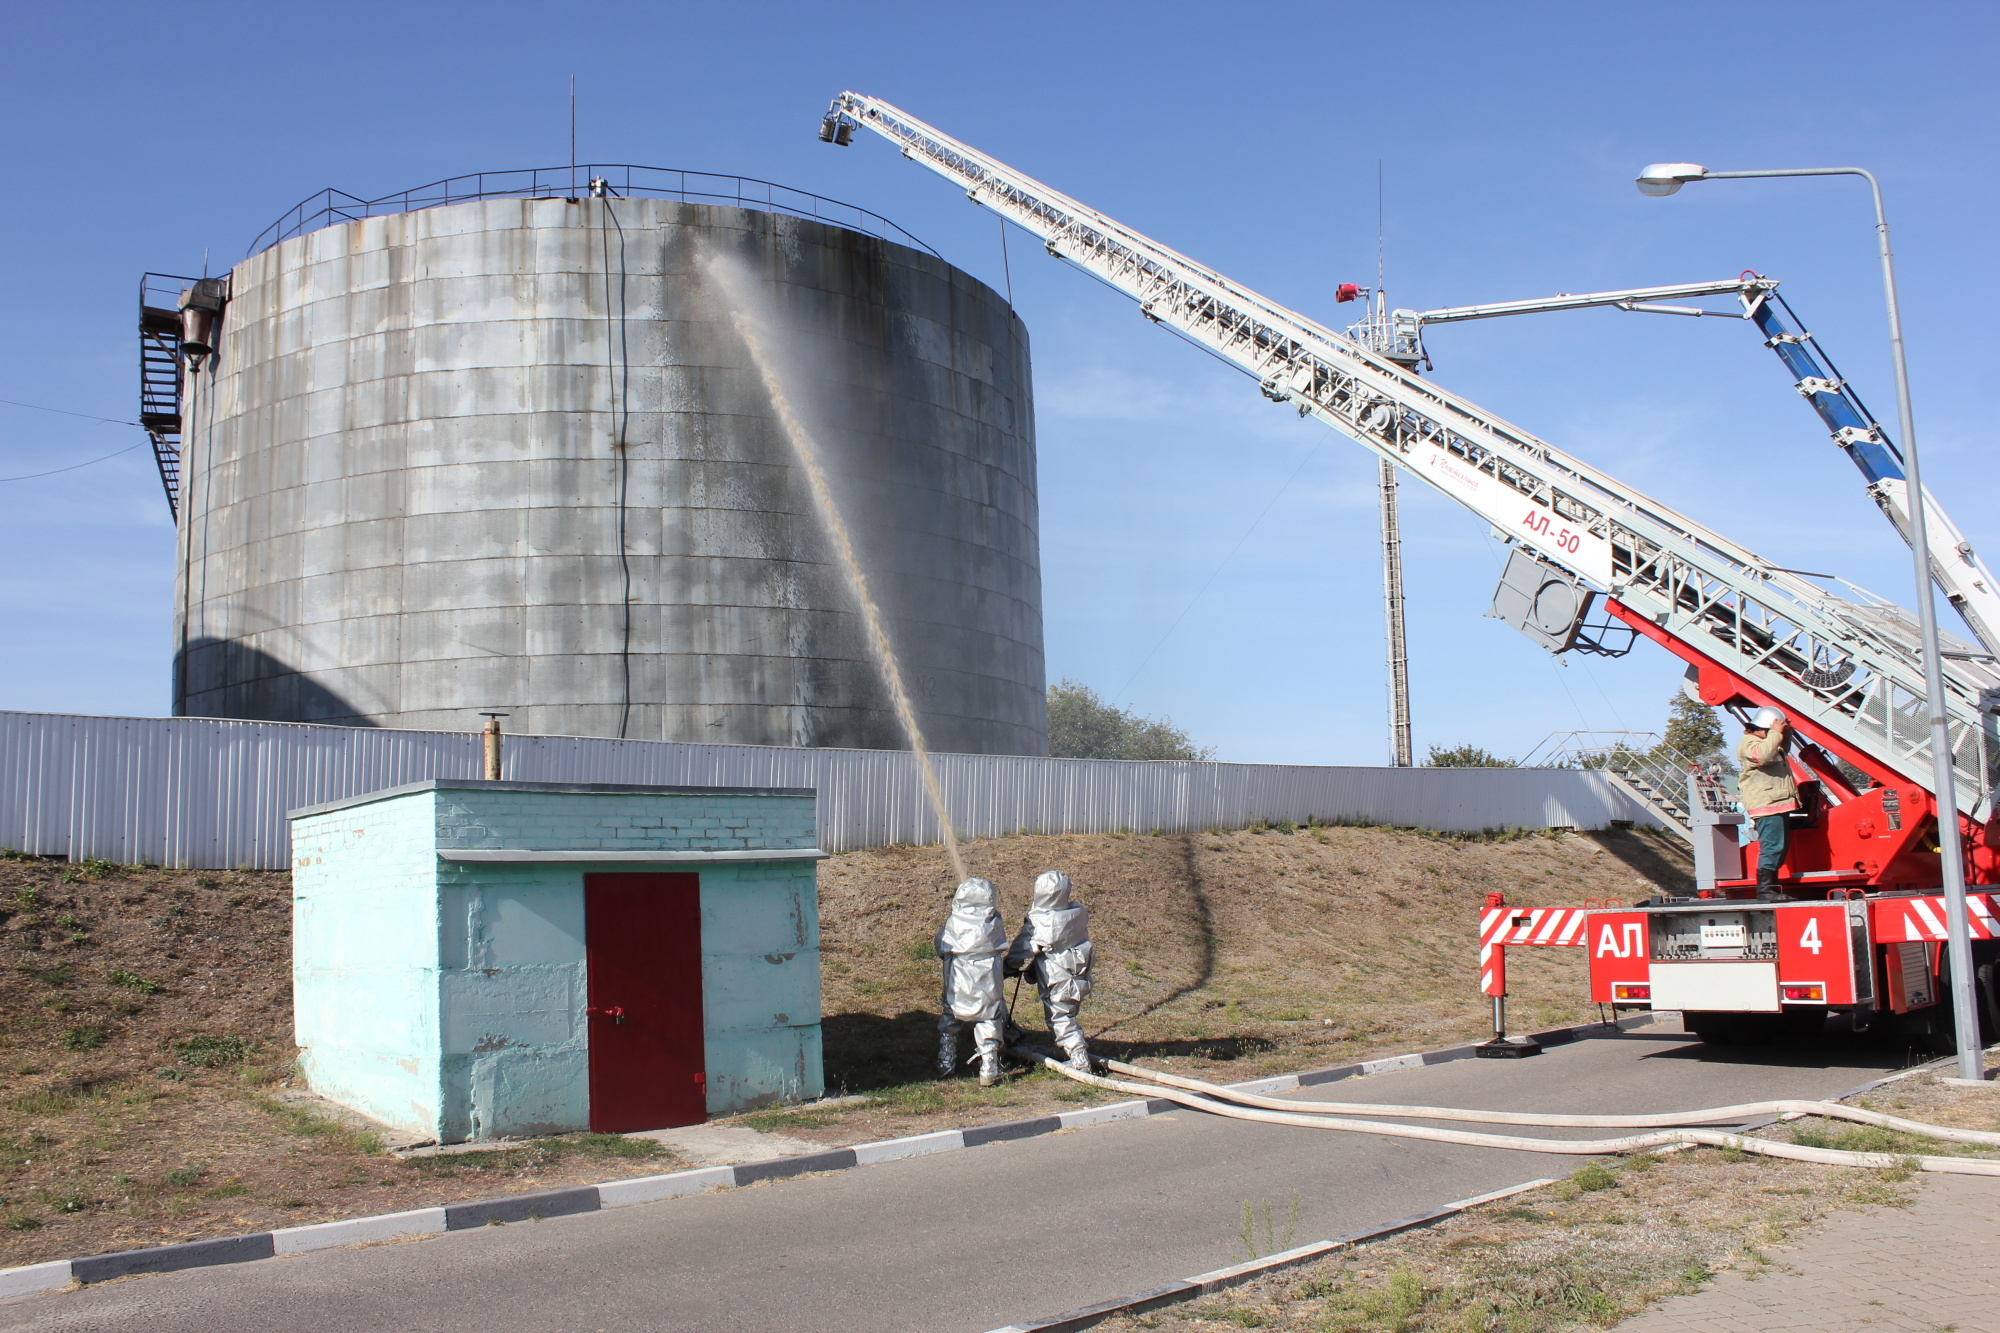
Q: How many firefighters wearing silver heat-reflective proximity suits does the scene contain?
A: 2